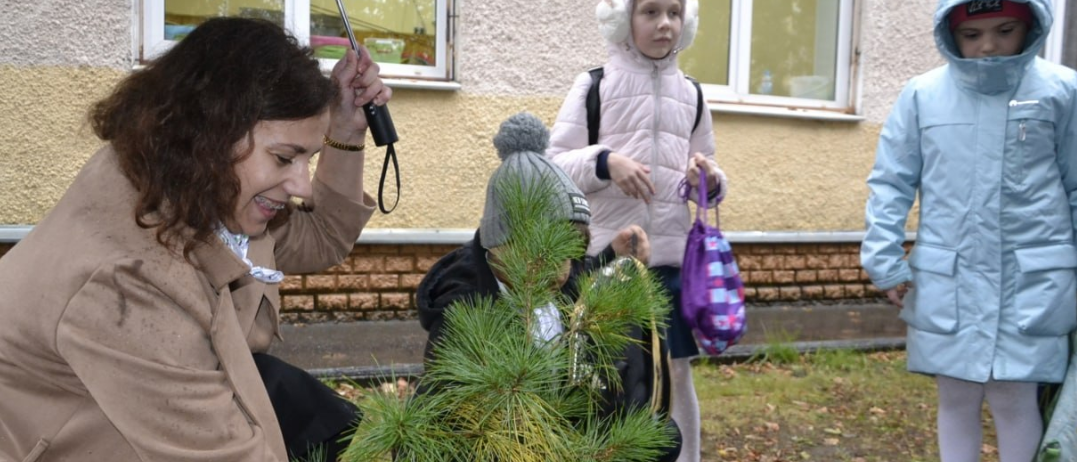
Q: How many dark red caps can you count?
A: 1